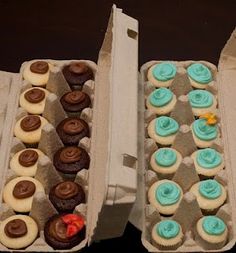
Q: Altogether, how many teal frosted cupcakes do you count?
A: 12